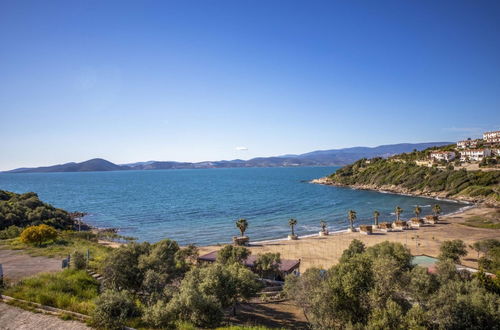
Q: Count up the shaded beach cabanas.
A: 5